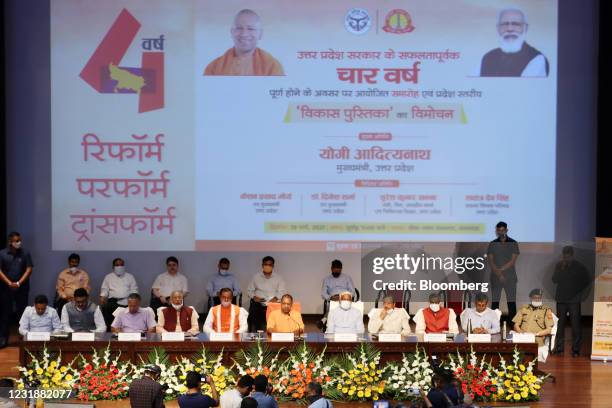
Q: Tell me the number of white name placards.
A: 11